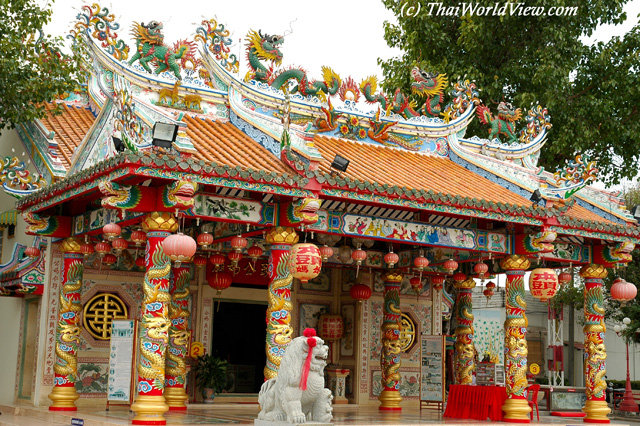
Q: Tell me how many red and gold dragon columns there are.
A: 8